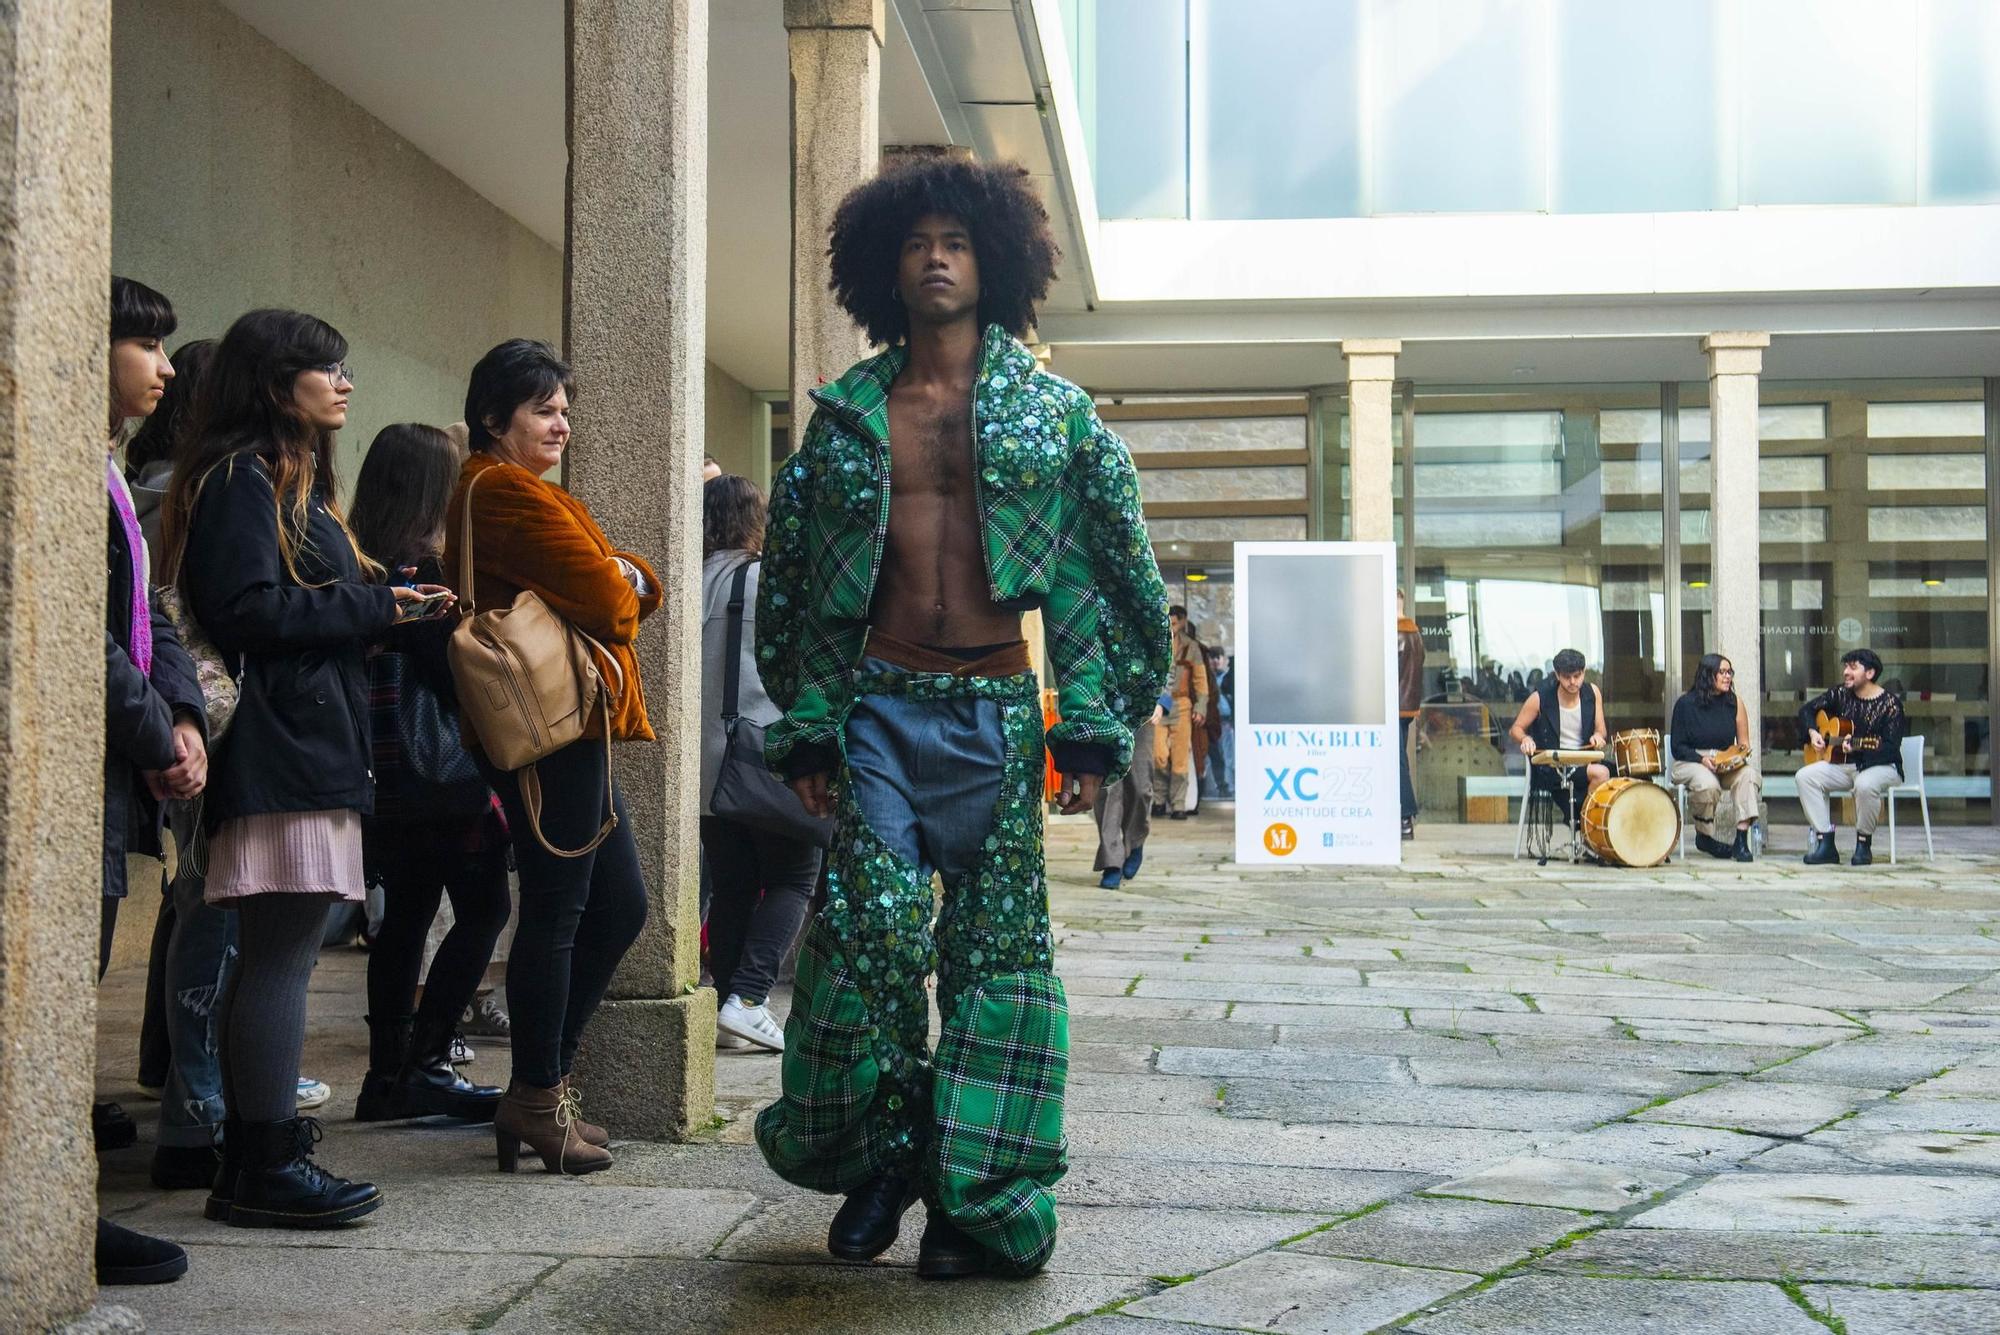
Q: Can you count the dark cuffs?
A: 2